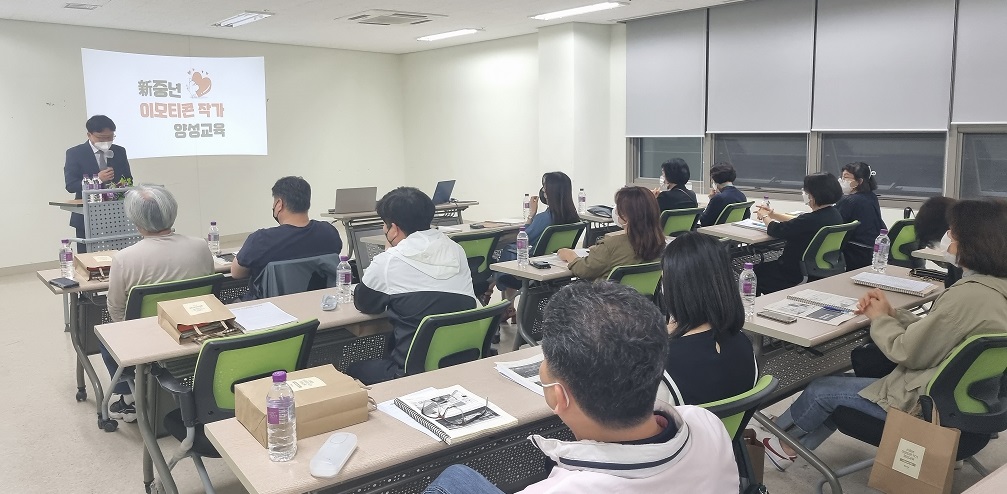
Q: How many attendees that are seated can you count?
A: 13